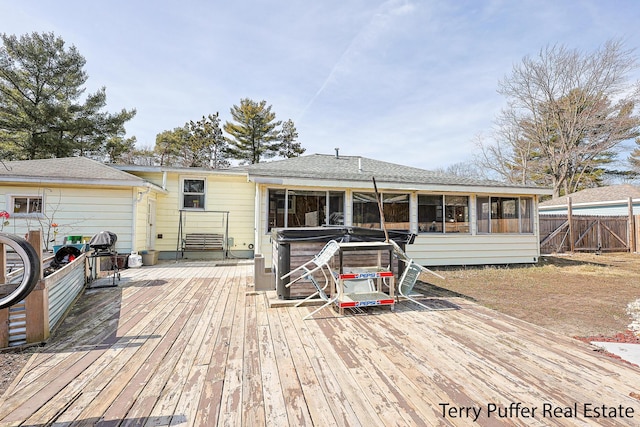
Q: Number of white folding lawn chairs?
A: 2